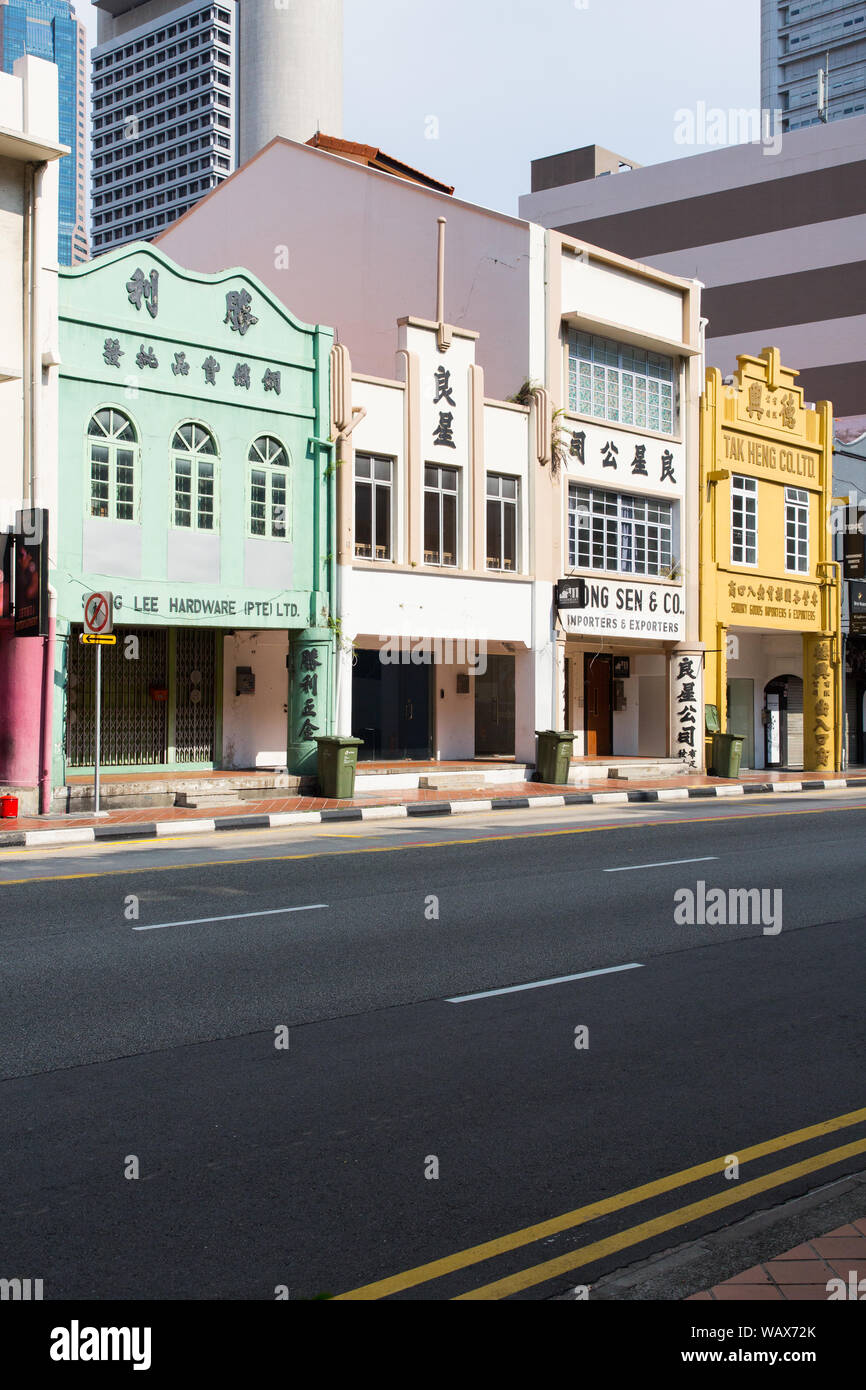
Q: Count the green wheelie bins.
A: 3